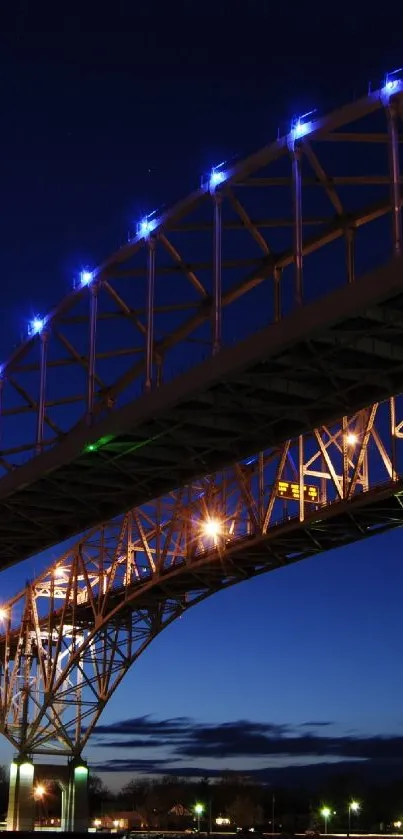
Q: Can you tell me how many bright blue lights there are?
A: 6